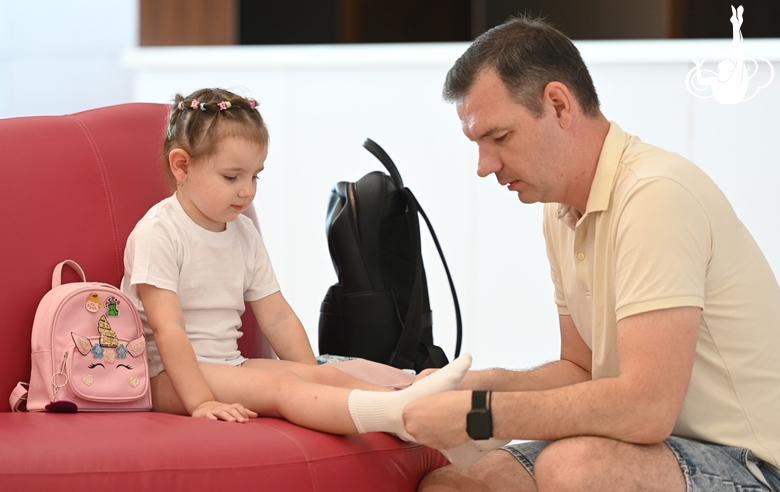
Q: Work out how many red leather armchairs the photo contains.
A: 1